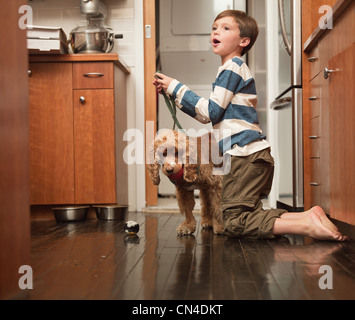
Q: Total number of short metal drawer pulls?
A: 5